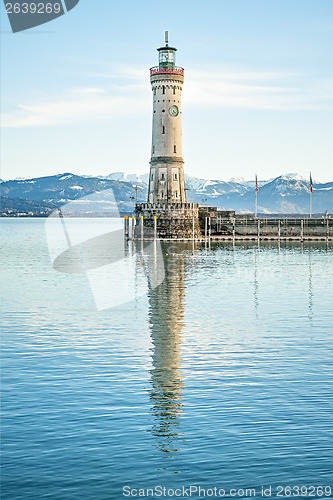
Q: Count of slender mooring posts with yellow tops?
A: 4